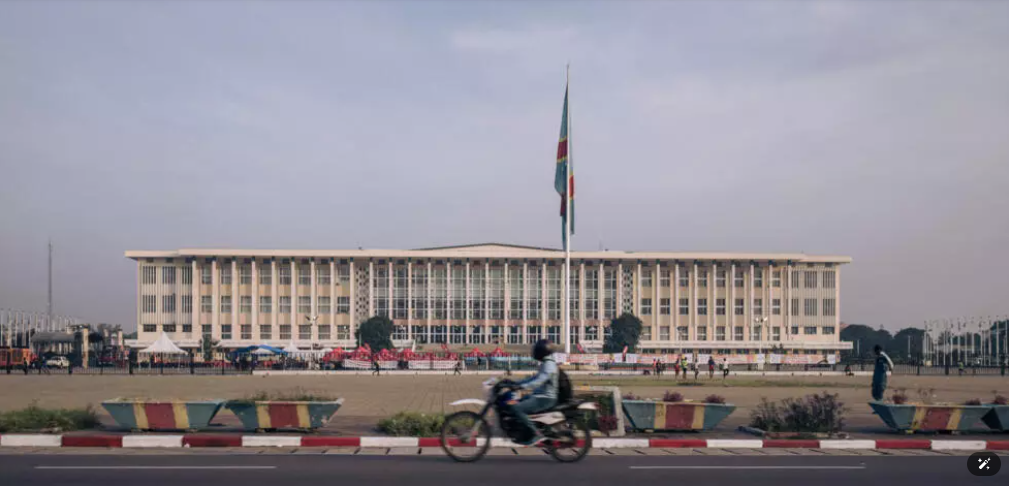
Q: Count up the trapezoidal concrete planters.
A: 5